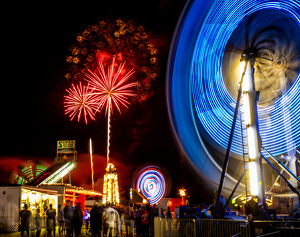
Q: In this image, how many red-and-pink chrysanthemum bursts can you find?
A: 2